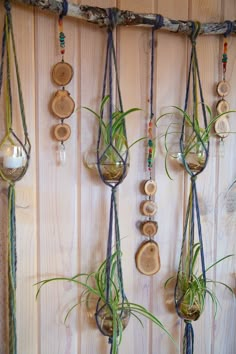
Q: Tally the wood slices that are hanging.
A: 10